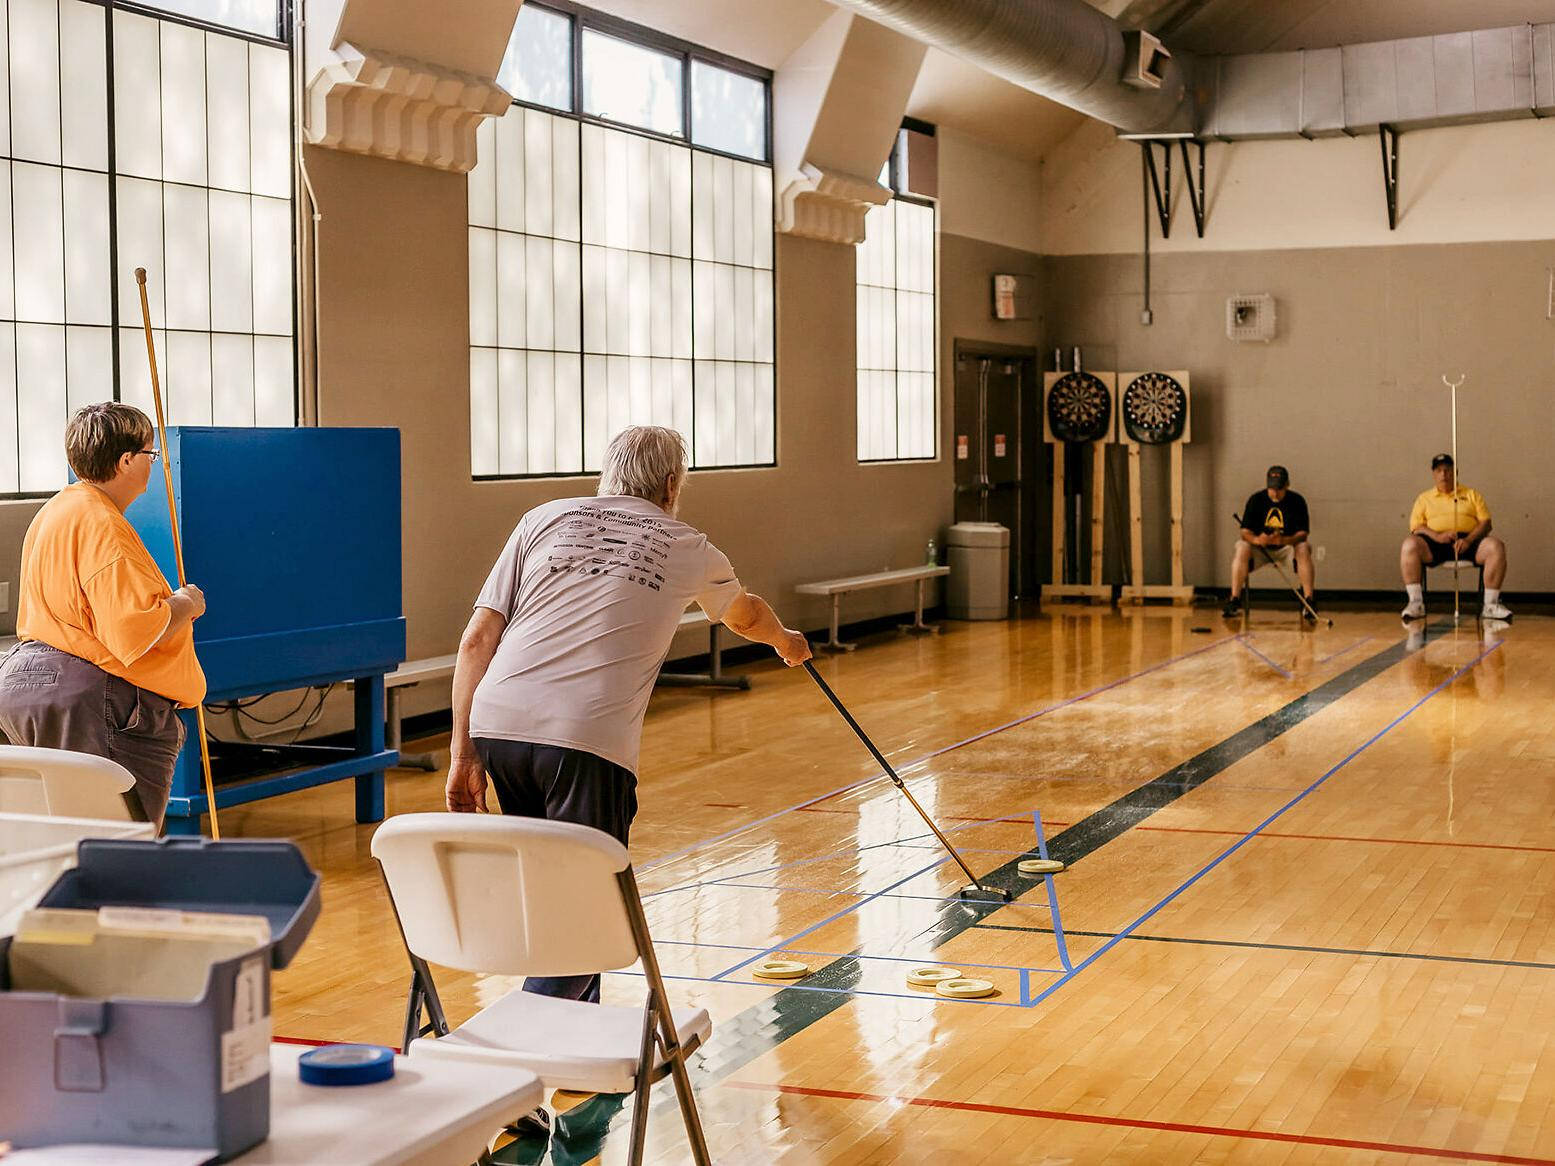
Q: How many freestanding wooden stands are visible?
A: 2